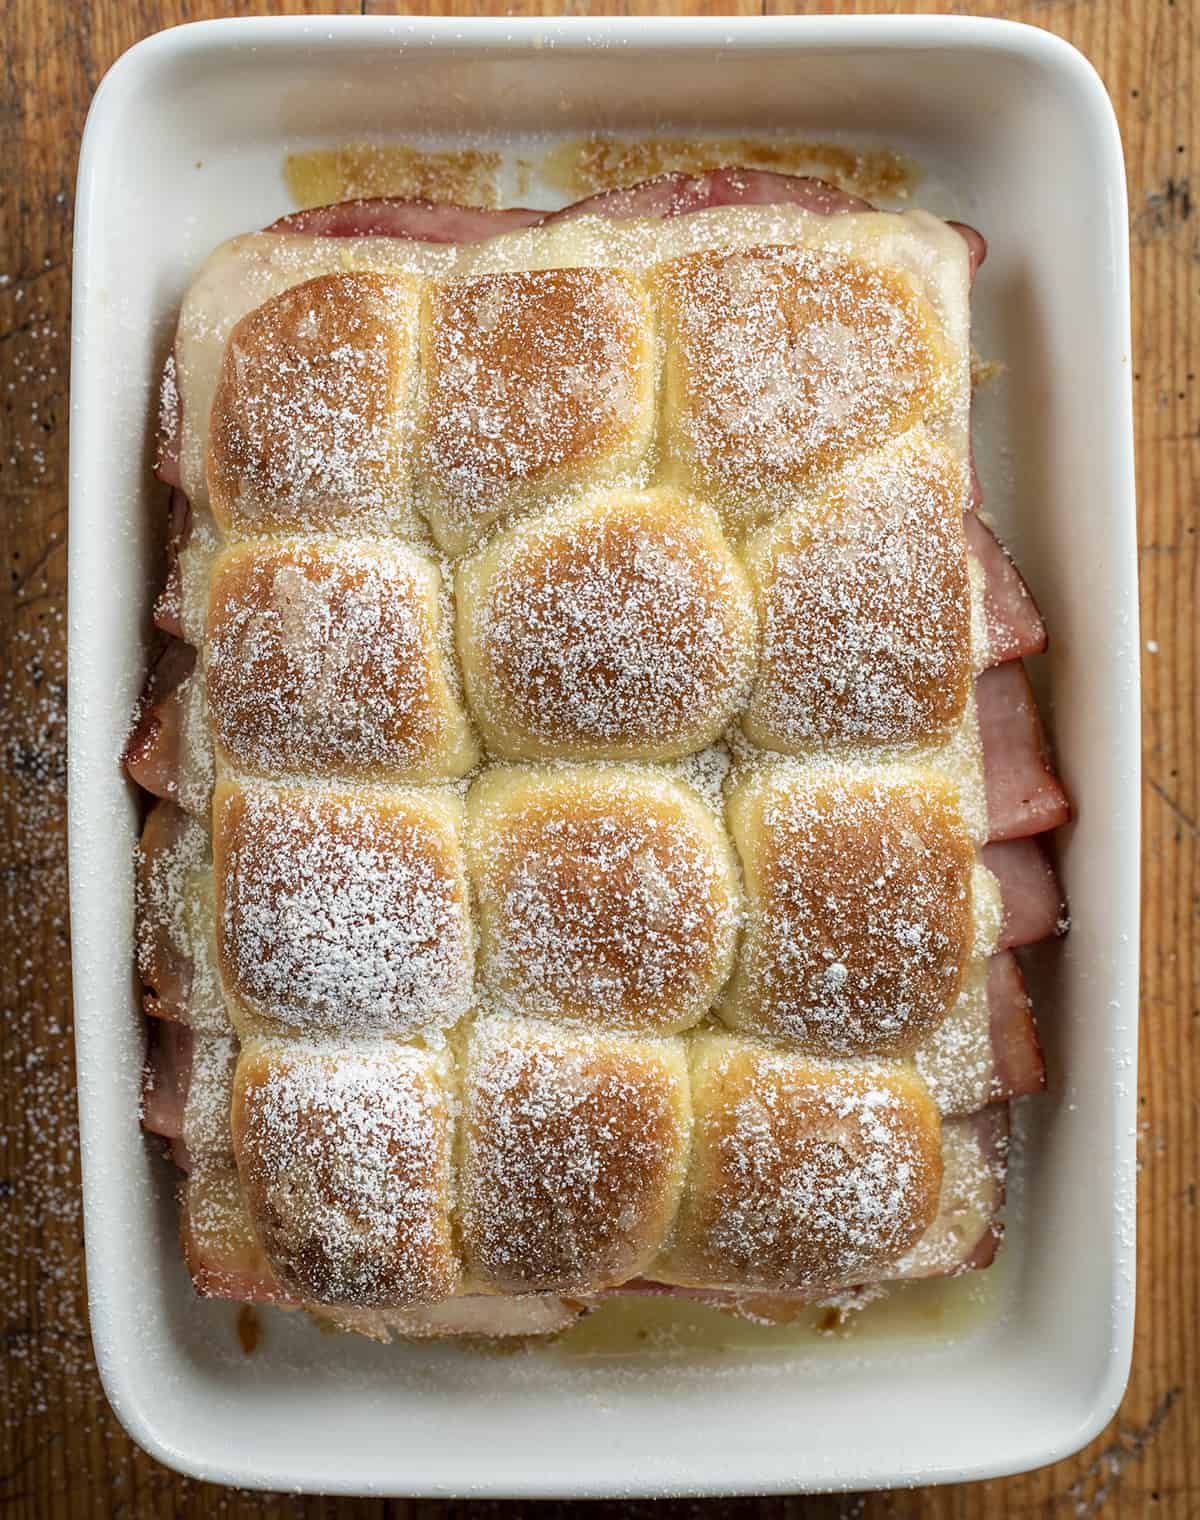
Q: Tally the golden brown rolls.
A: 12